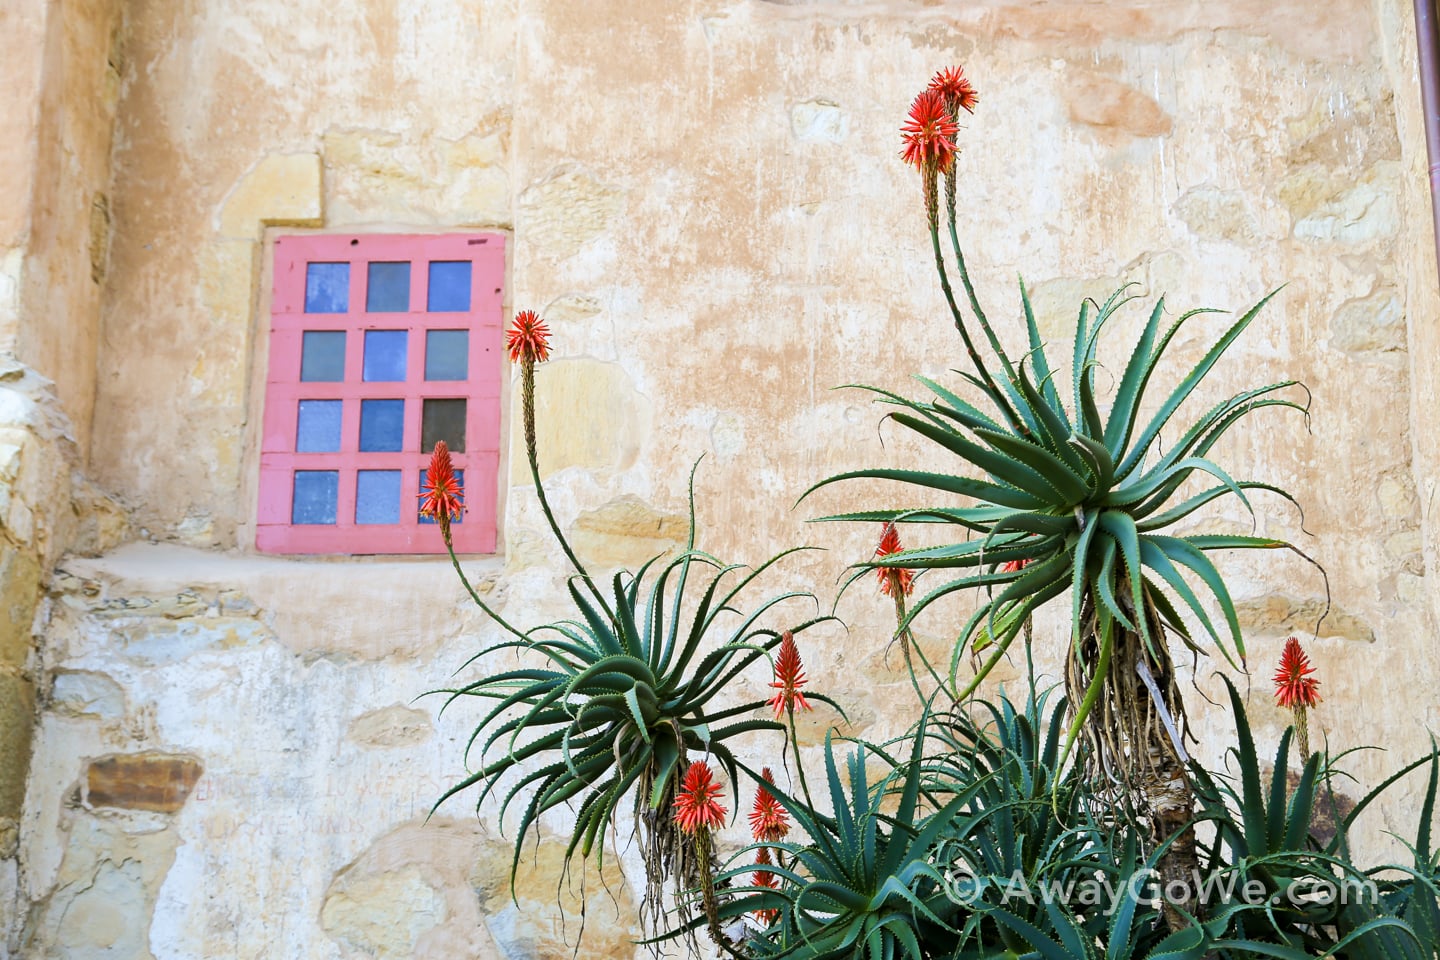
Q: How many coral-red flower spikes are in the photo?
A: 11